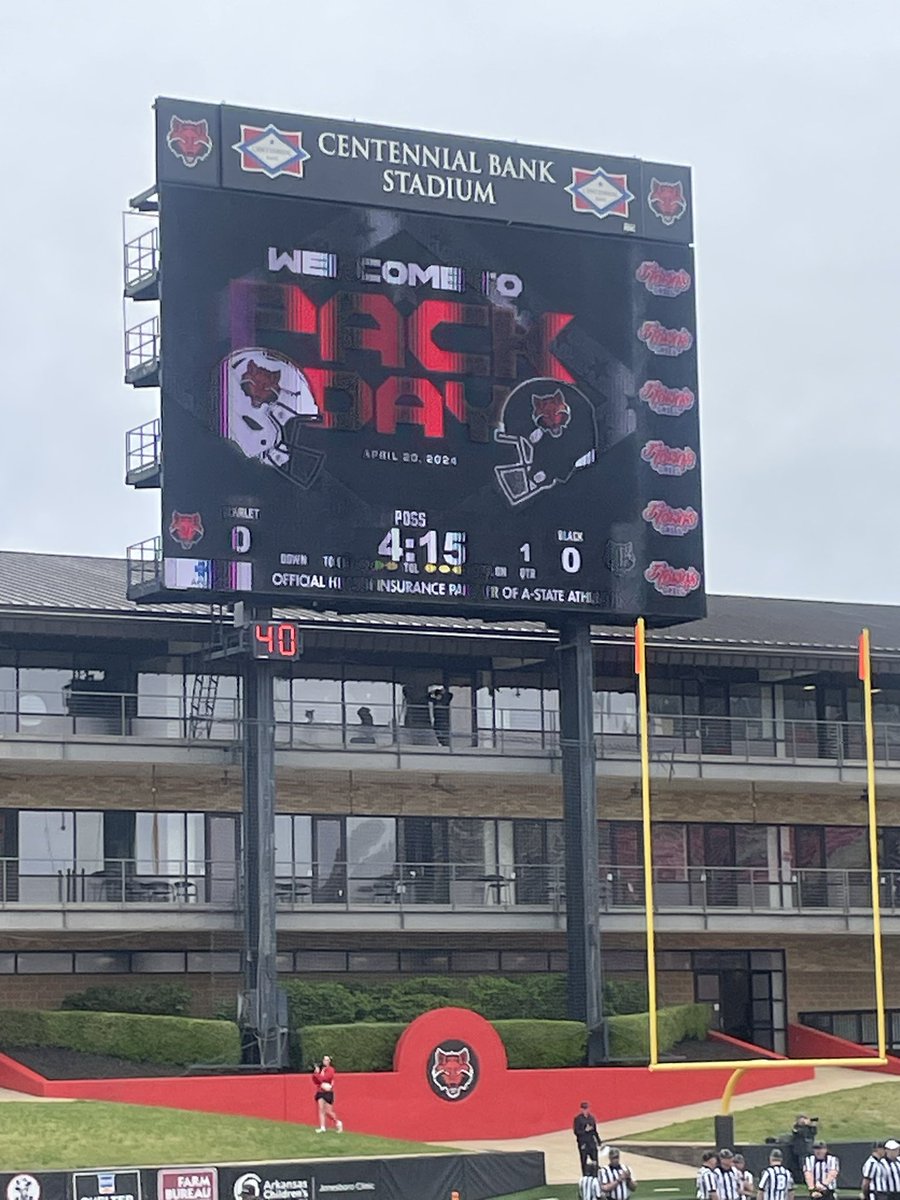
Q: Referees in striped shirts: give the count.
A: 9